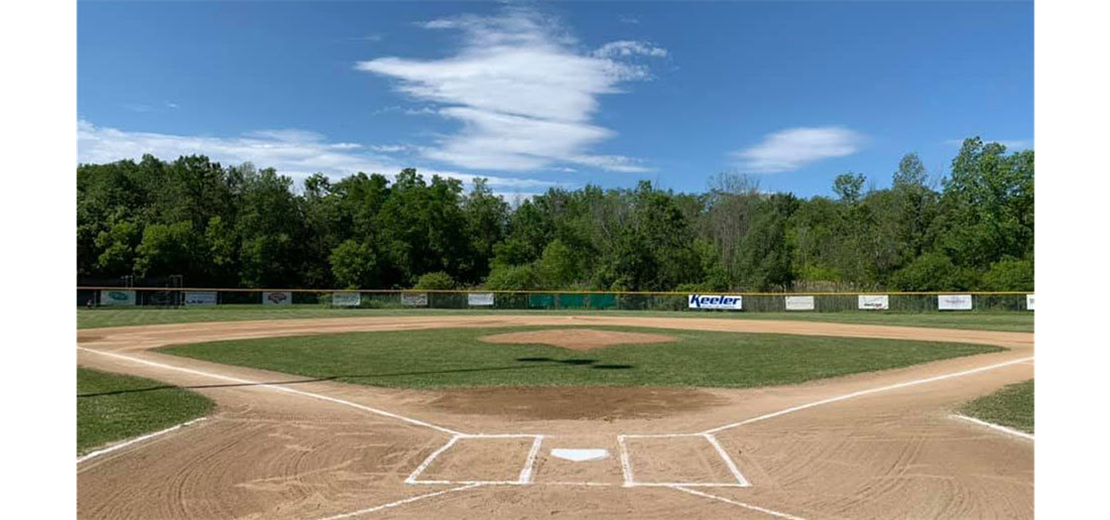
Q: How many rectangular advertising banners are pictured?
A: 11